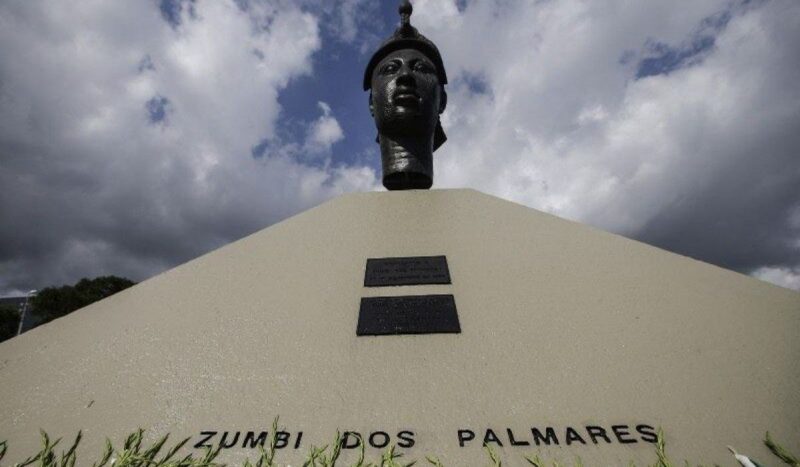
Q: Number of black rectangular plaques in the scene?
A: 2